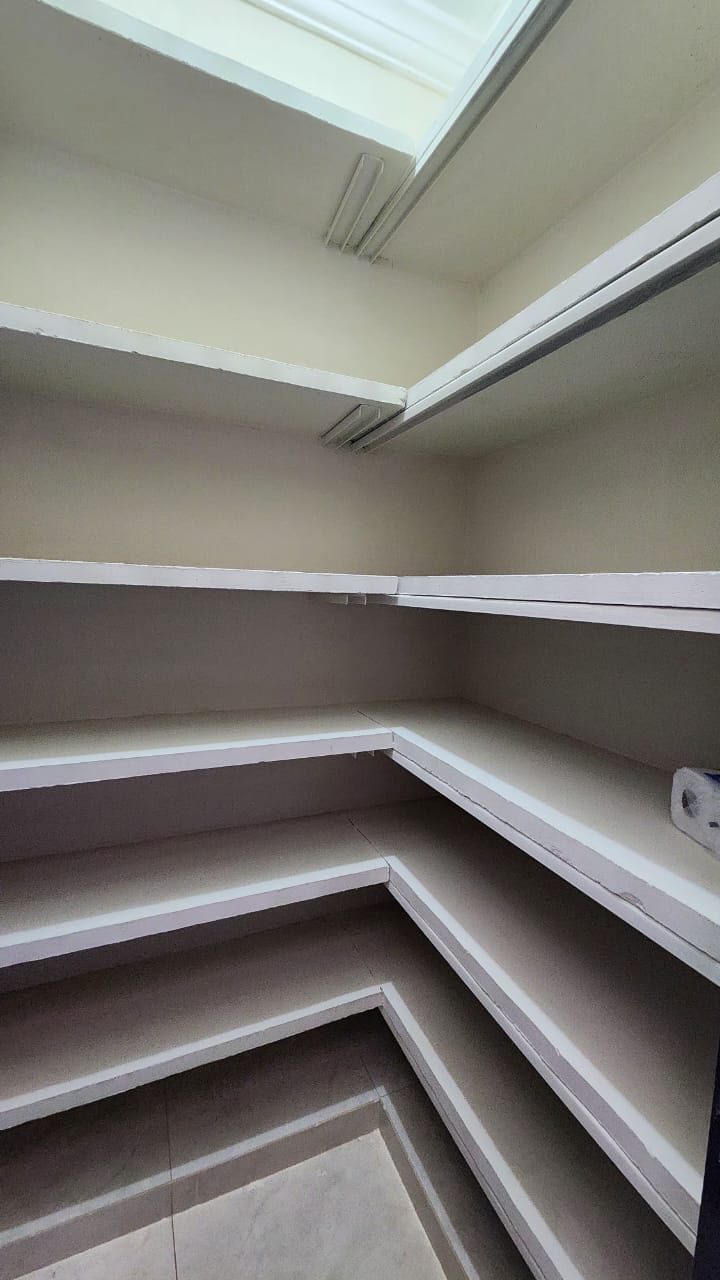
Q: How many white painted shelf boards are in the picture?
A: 12